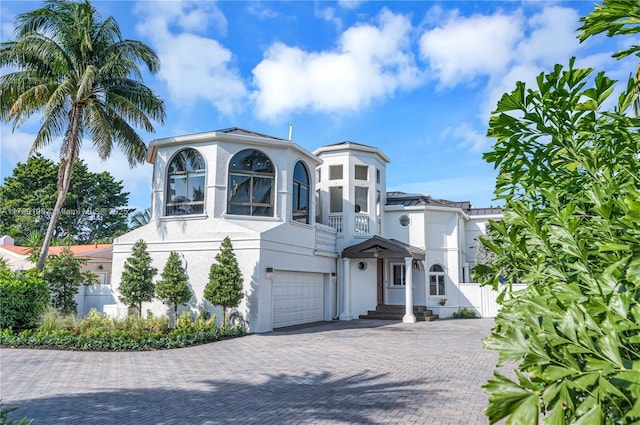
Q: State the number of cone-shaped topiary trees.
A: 3